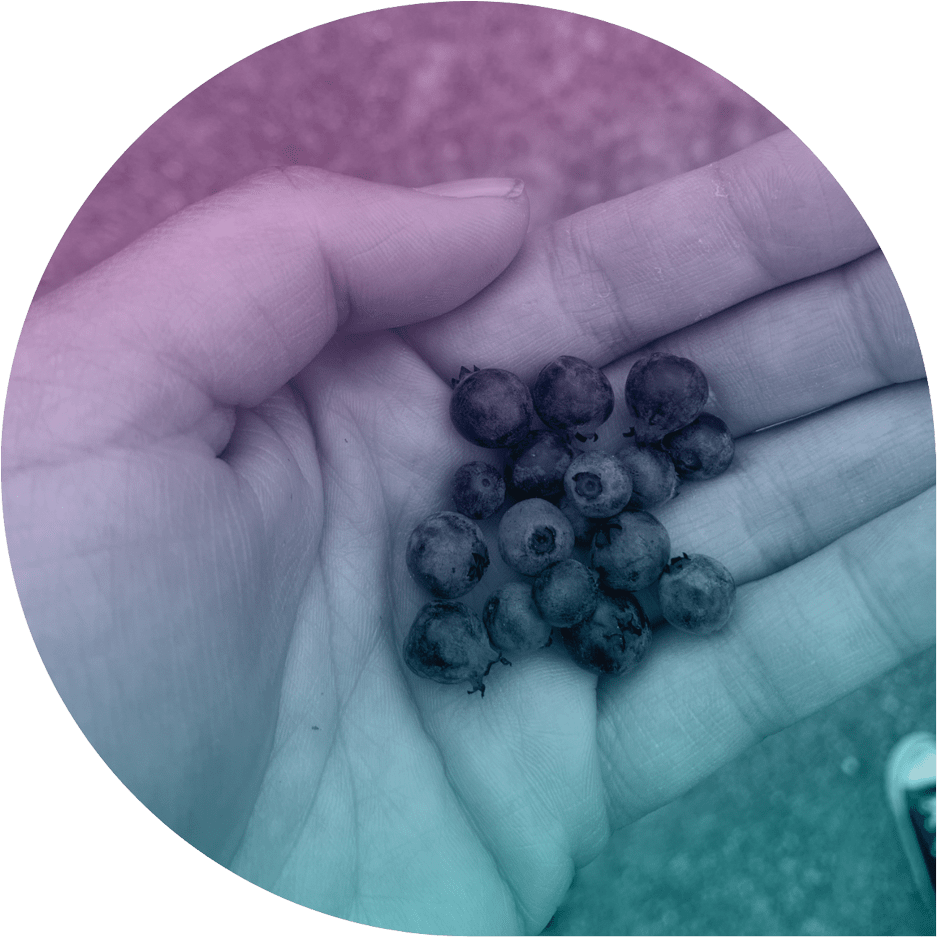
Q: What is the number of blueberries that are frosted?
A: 0